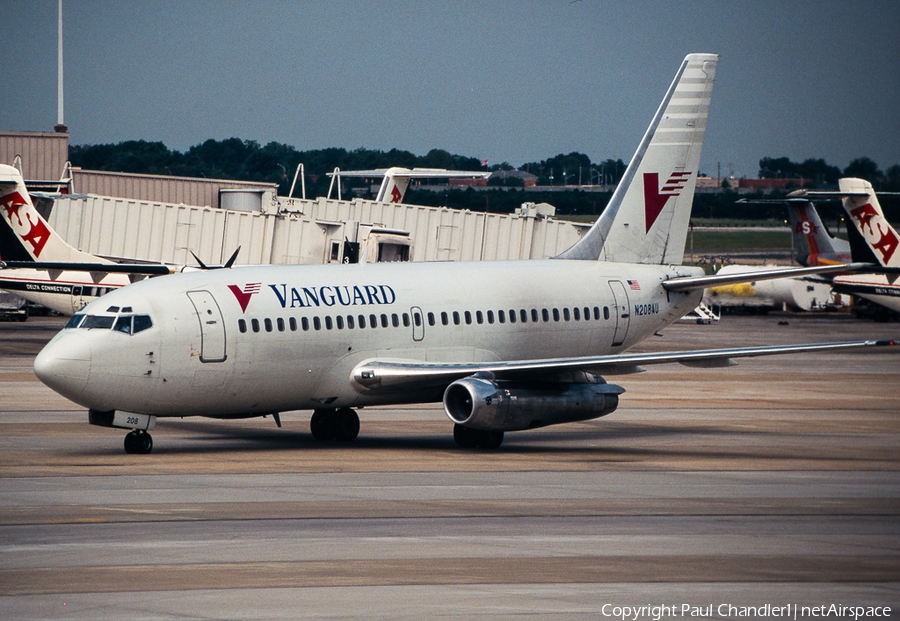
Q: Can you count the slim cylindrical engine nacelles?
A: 1